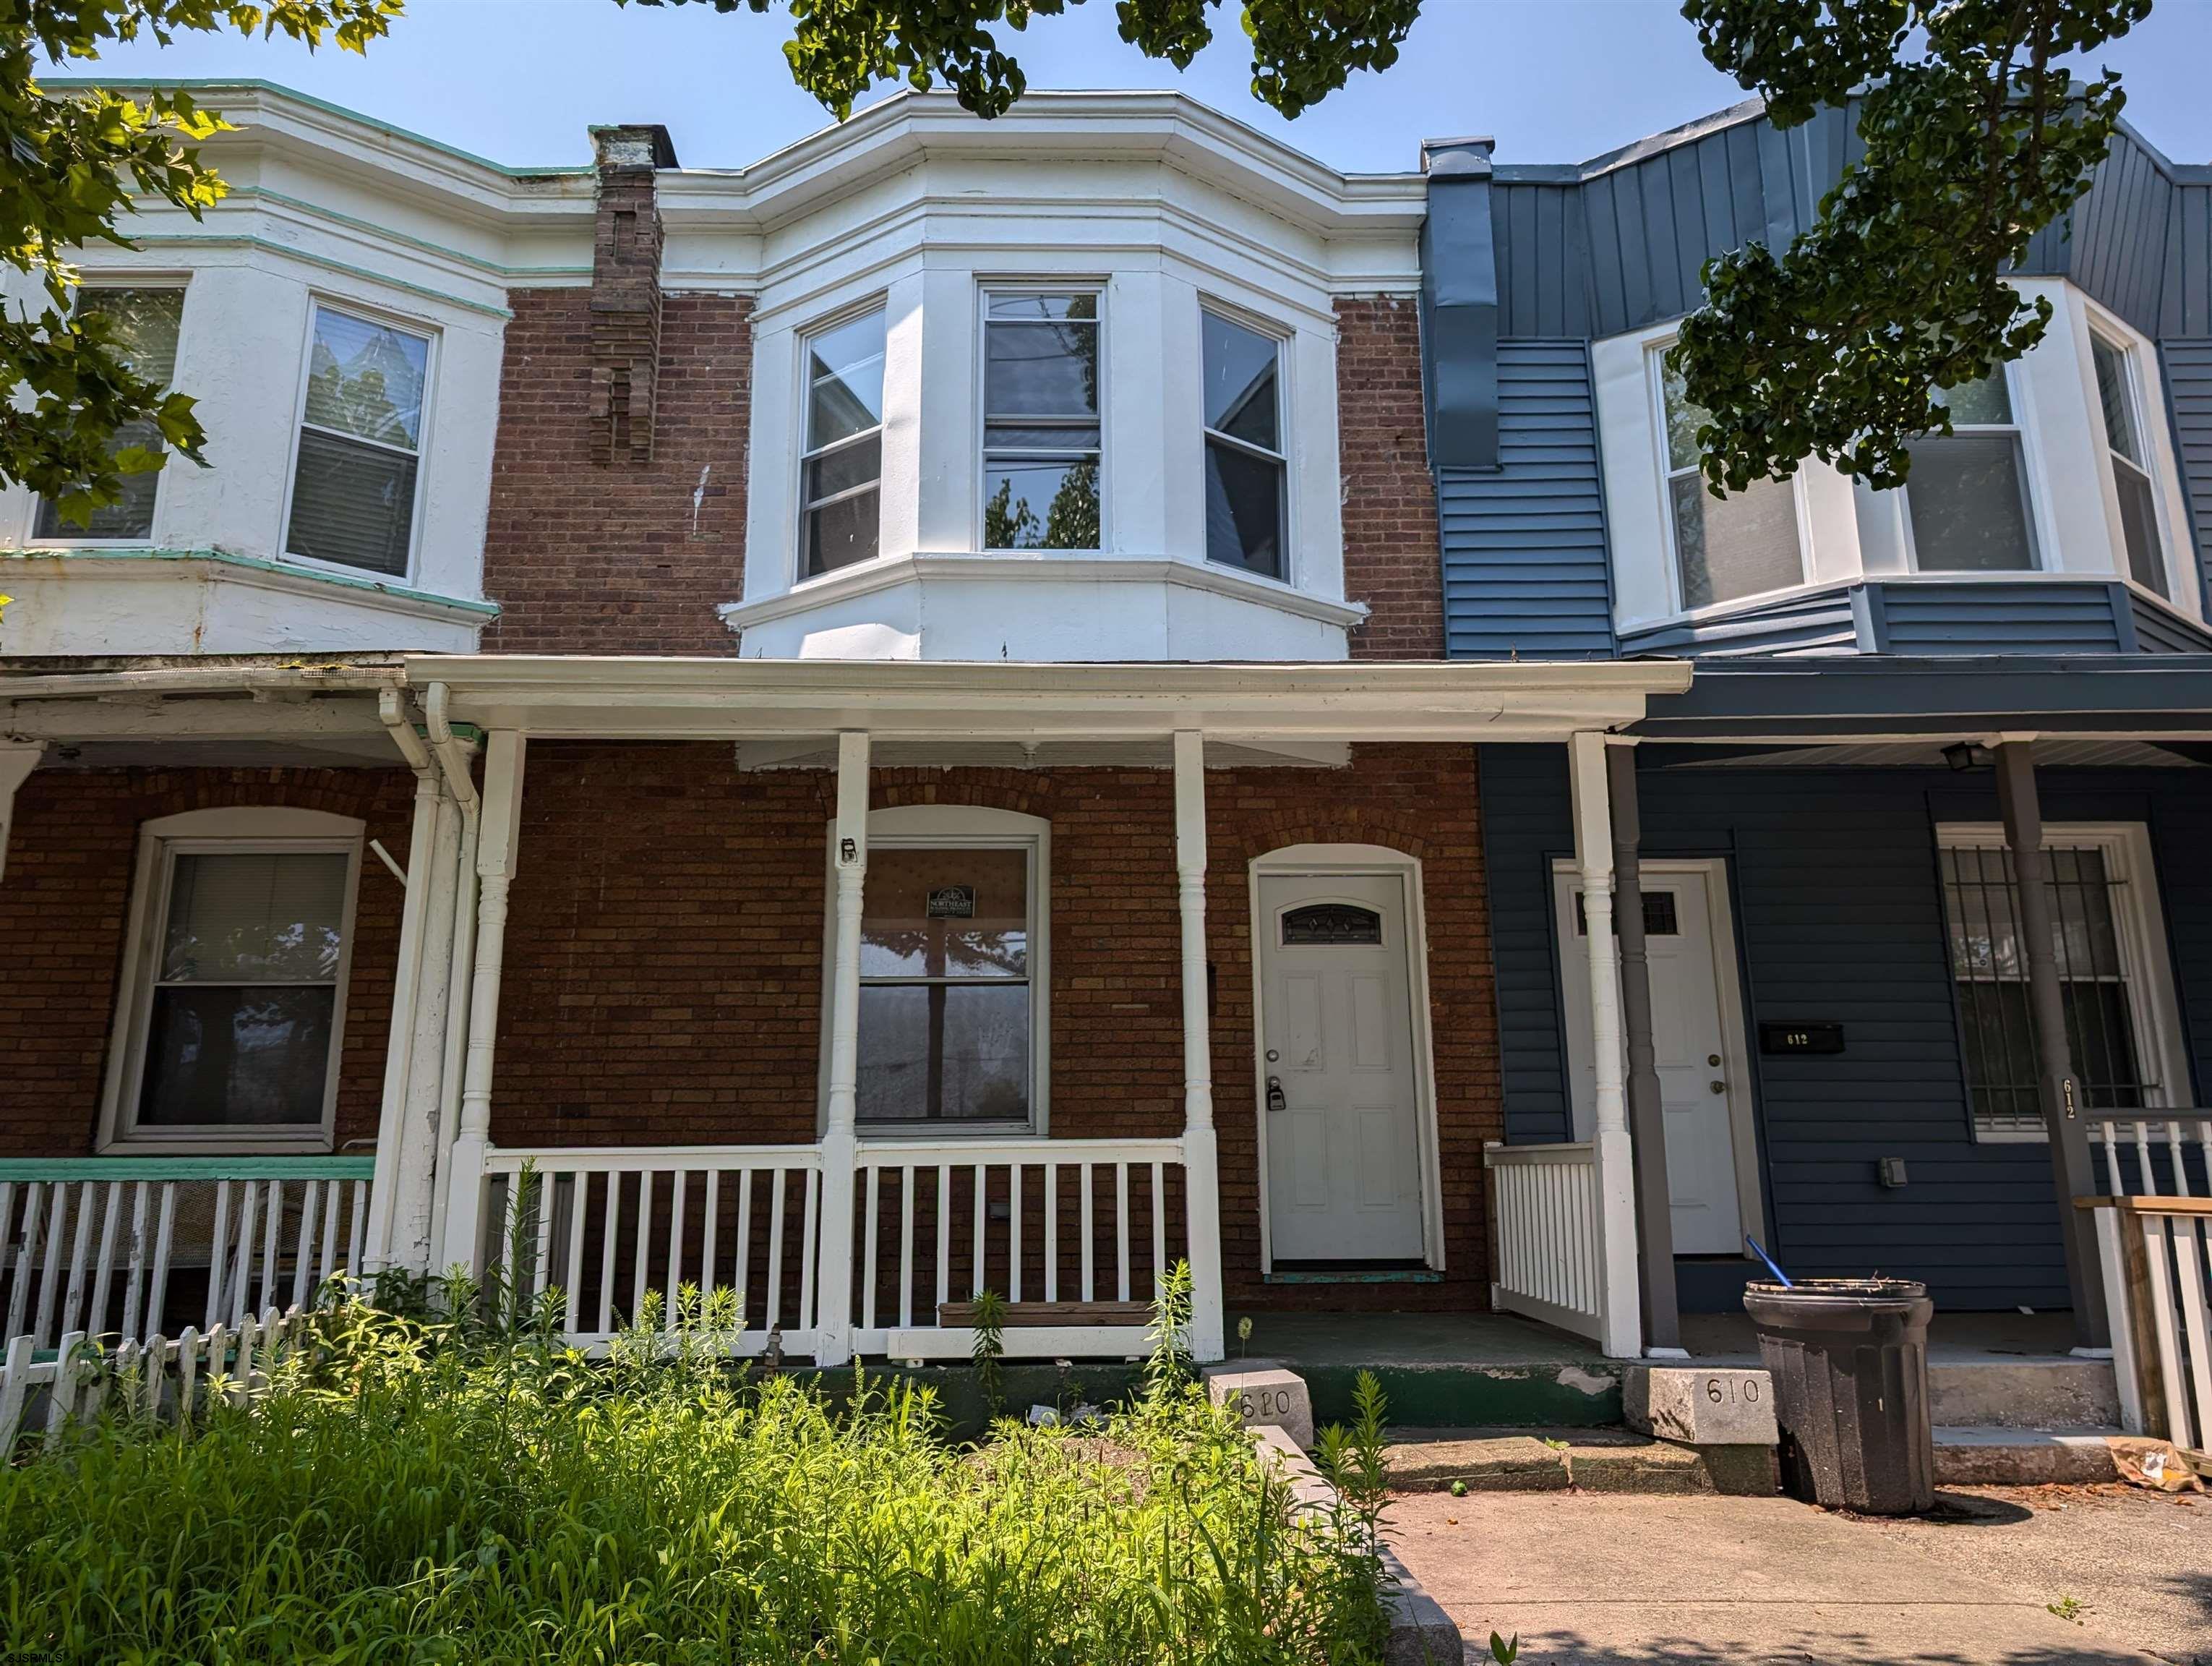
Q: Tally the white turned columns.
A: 4